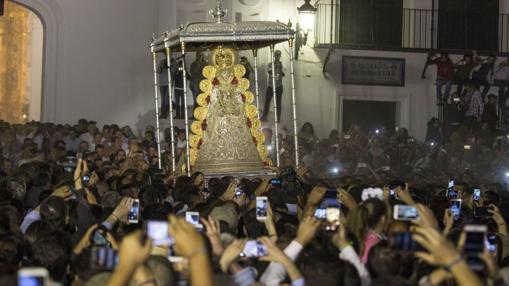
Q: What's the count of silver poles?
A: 6